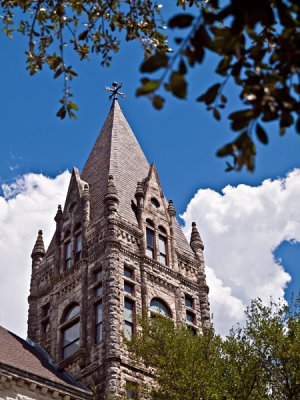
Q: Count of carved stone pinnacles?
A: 7